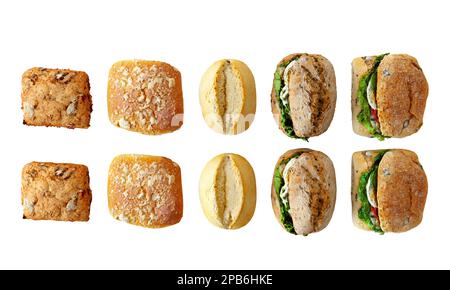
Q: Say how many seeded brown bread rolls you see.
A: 2